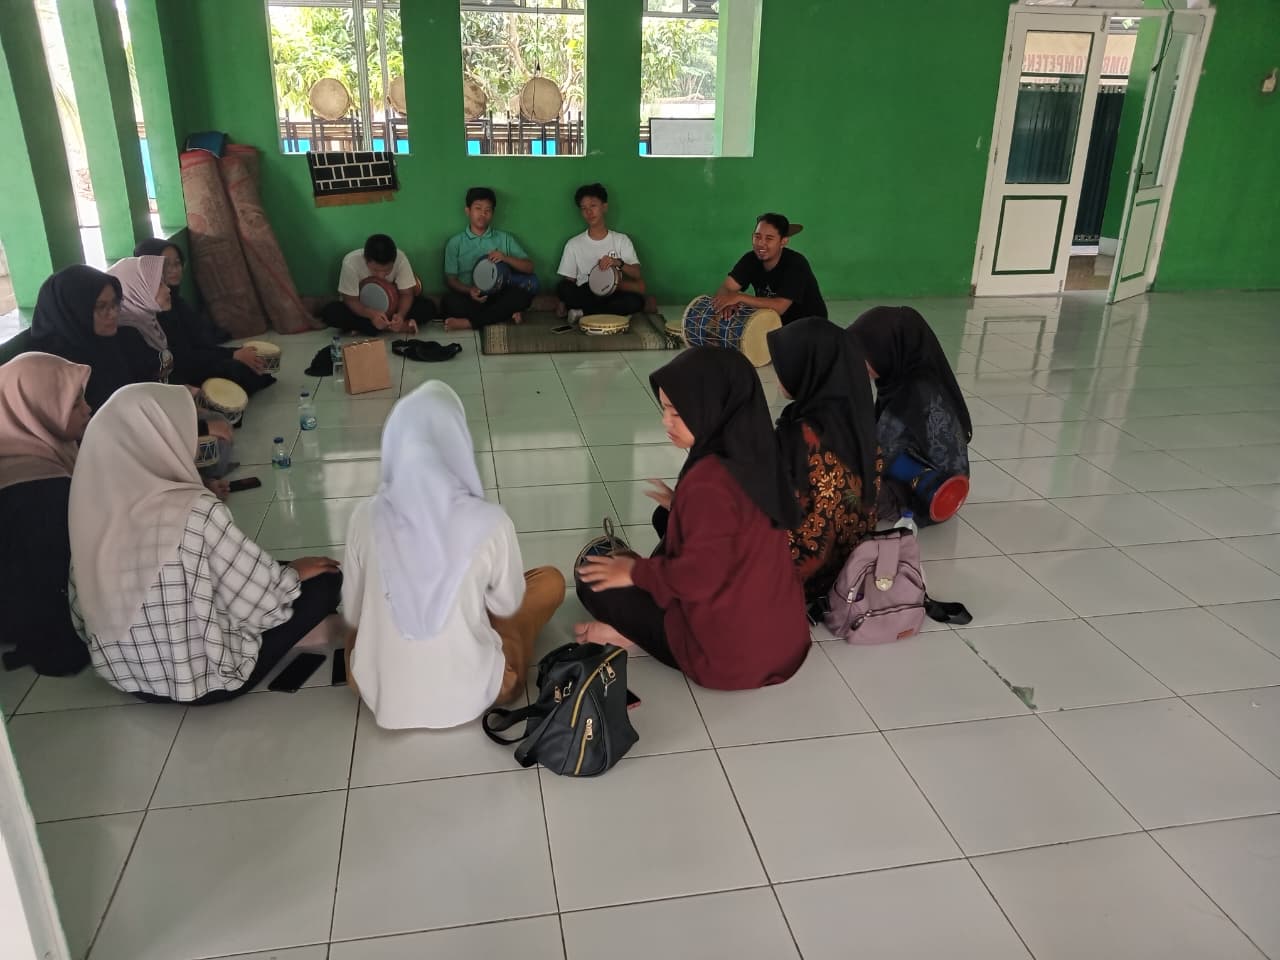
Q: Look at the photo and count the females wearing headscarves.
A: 9